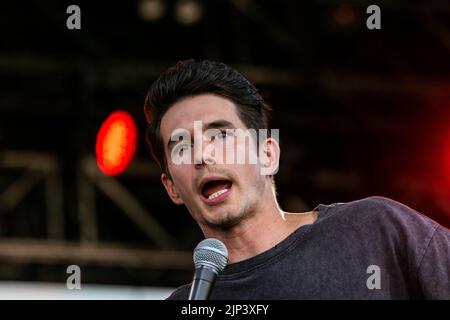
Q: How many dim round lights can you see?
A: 2